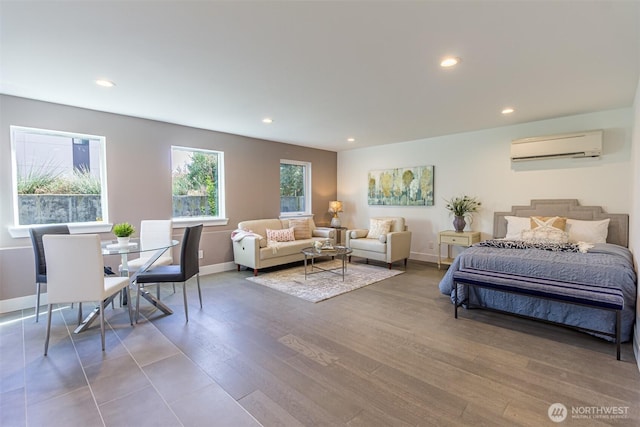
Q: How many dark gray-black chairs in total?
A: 2